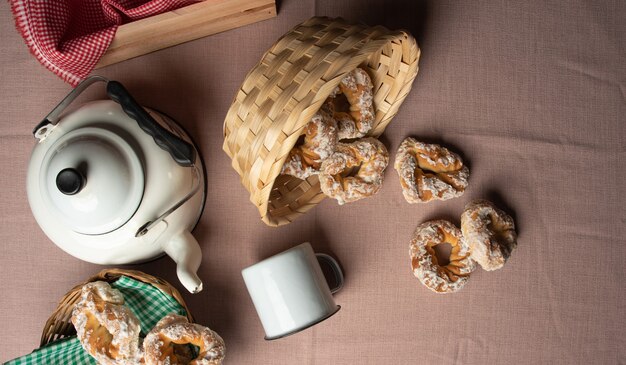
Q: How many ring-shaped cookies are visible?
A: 8